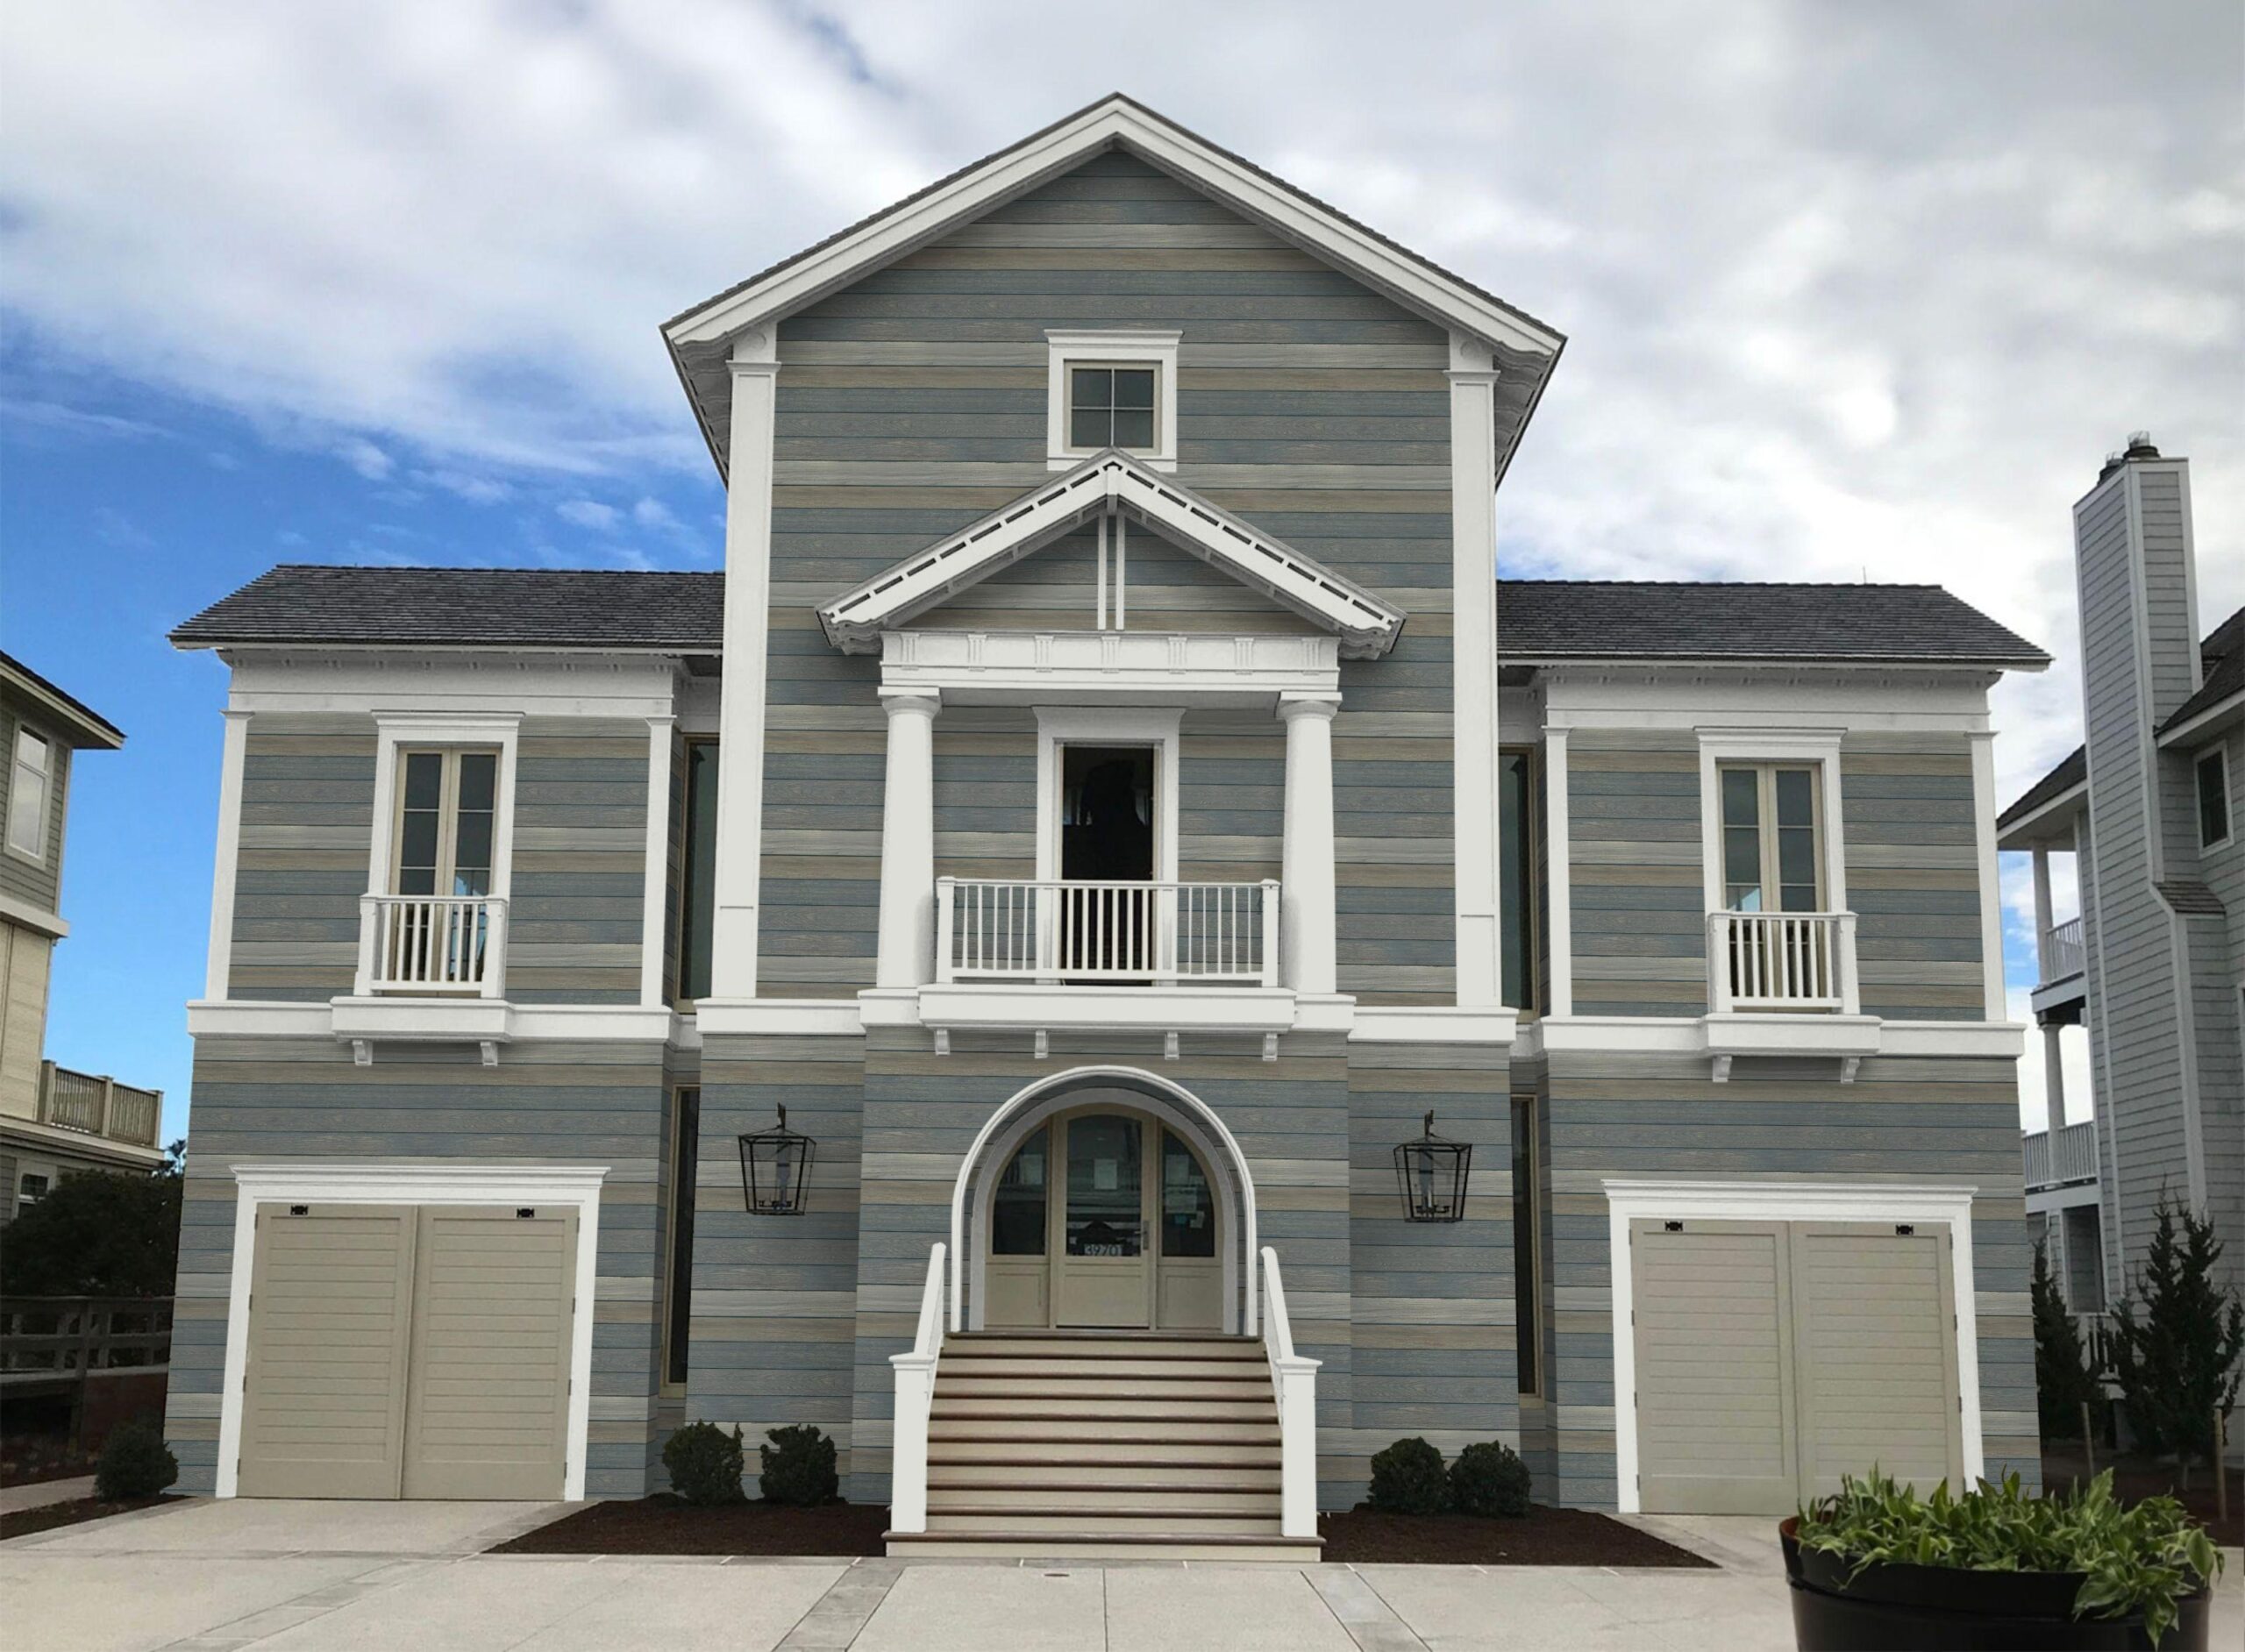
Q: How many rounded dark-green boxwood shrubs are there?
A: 5